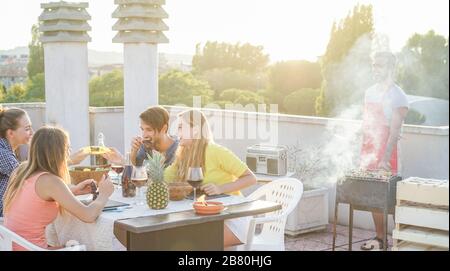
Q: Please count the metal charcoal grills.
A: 1